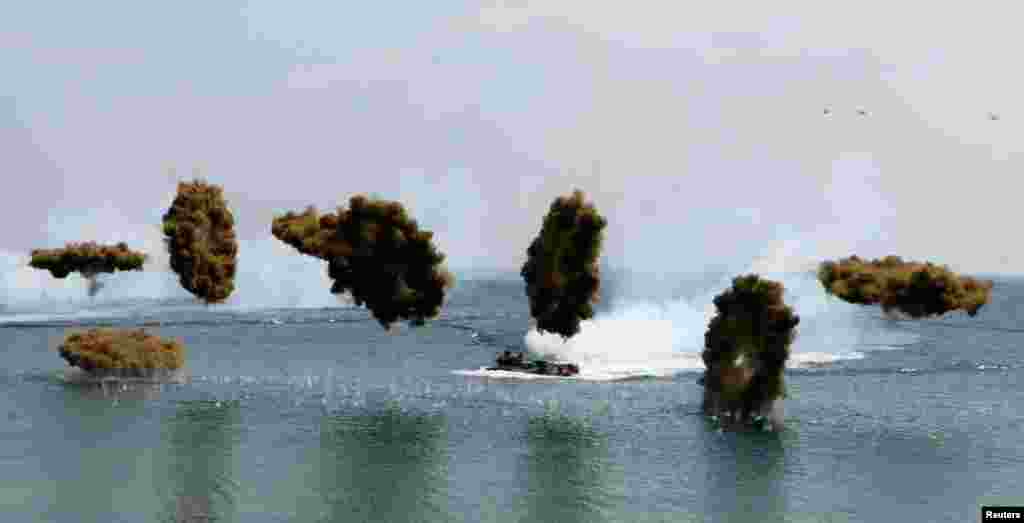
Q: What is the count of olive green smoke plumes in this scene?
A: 7